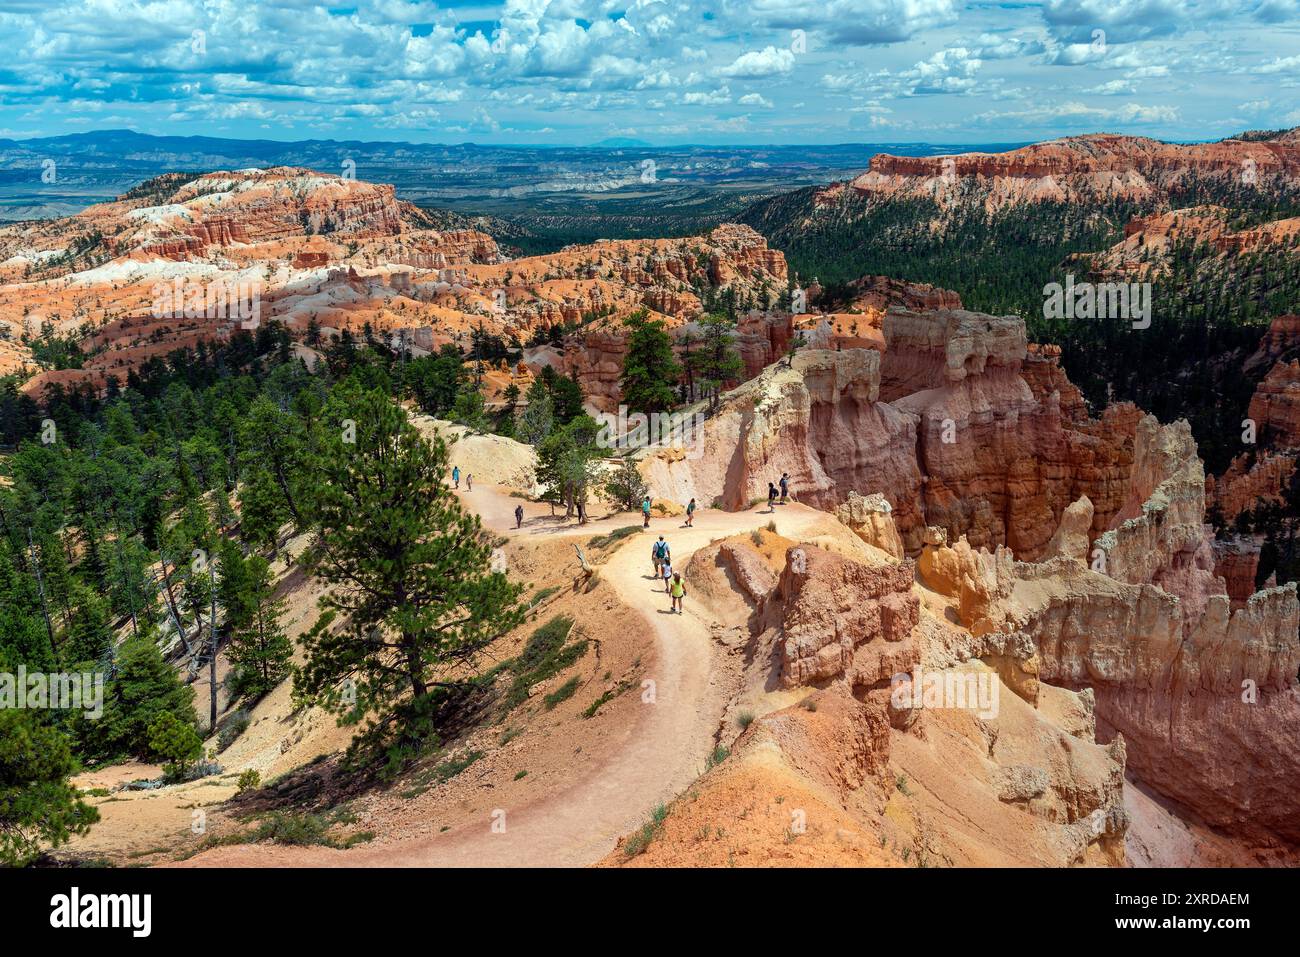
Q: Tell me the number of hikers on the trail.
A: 10